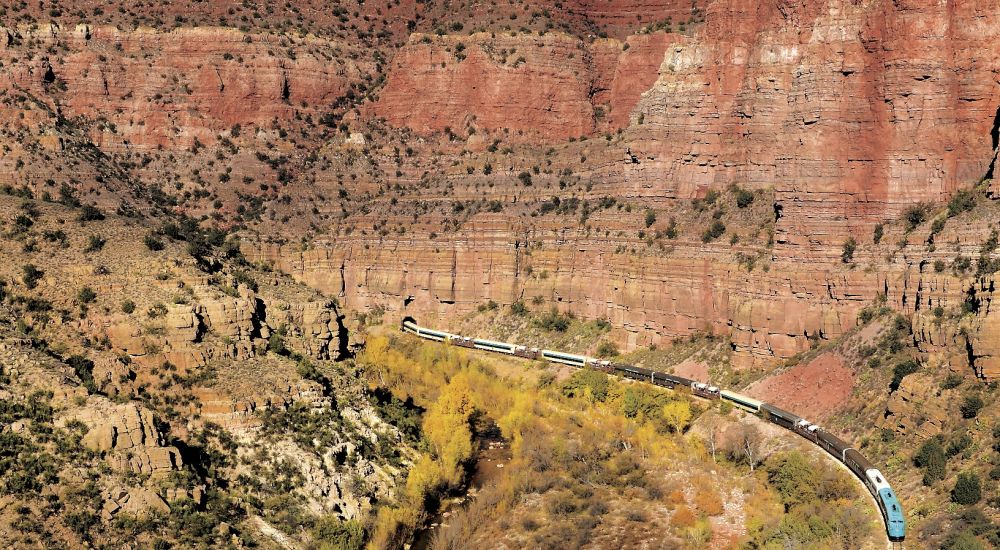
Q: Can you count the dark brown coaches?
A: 5